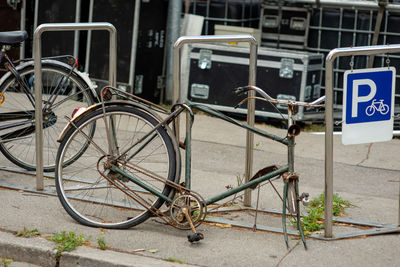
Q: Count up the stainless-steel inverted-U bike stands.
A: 3